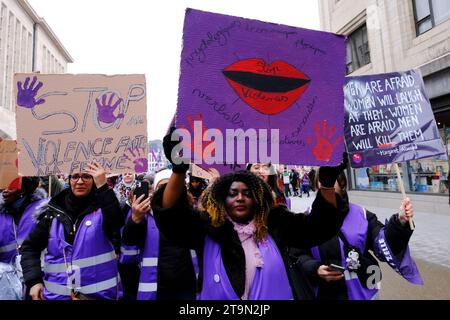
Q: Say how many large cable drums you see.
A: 0